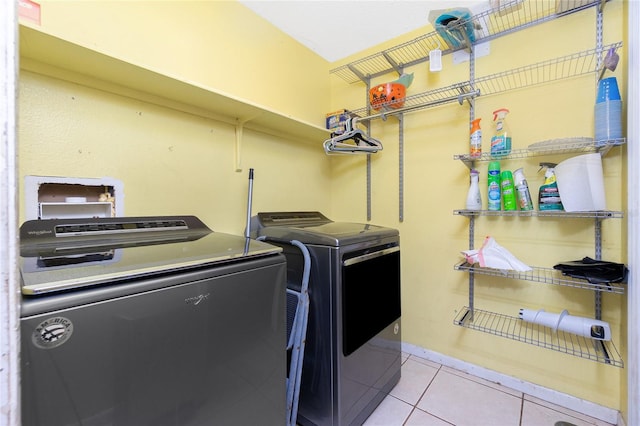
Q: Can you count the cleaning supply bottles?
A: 7